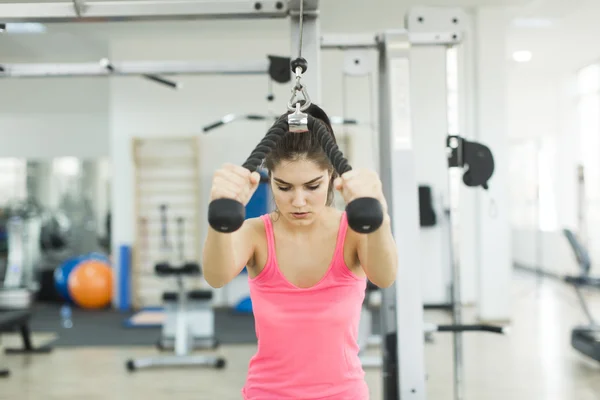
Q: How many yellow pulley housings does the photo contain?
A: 0